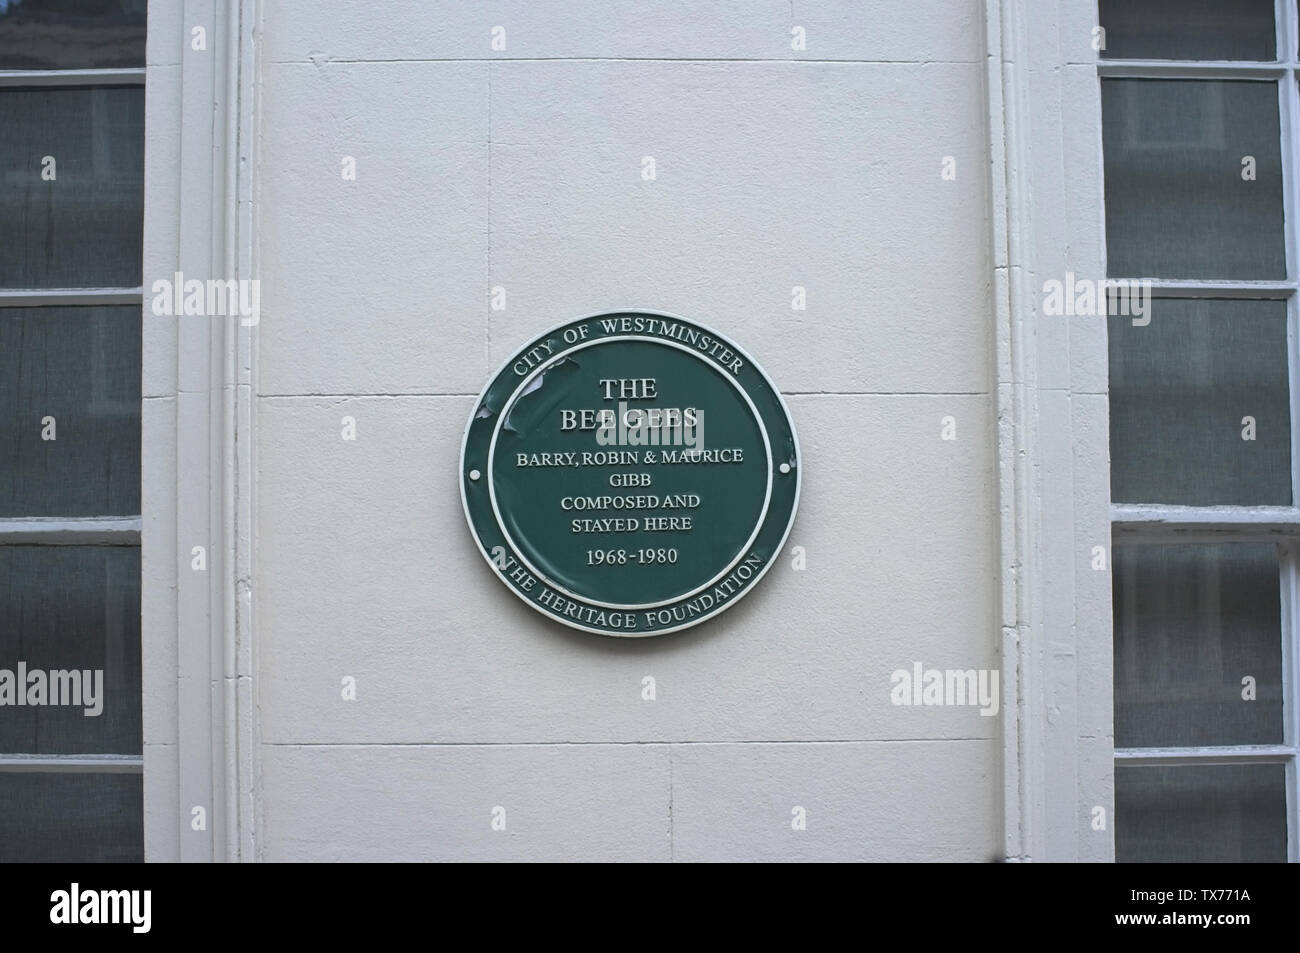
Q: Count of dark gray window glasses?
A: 10